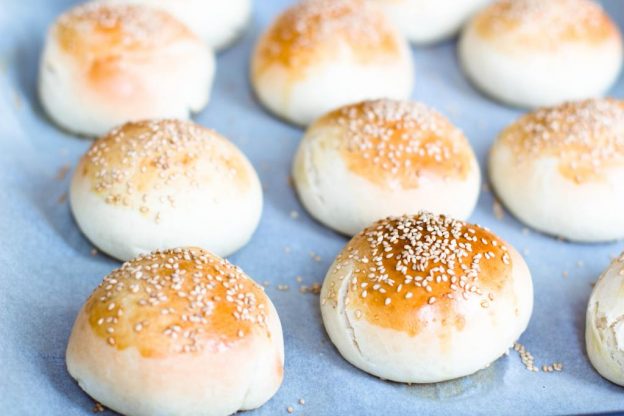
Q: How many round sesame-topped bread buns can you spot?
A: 11